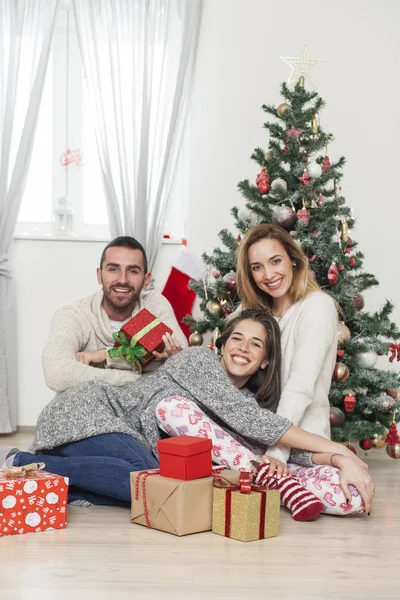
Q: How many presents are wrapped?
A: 5